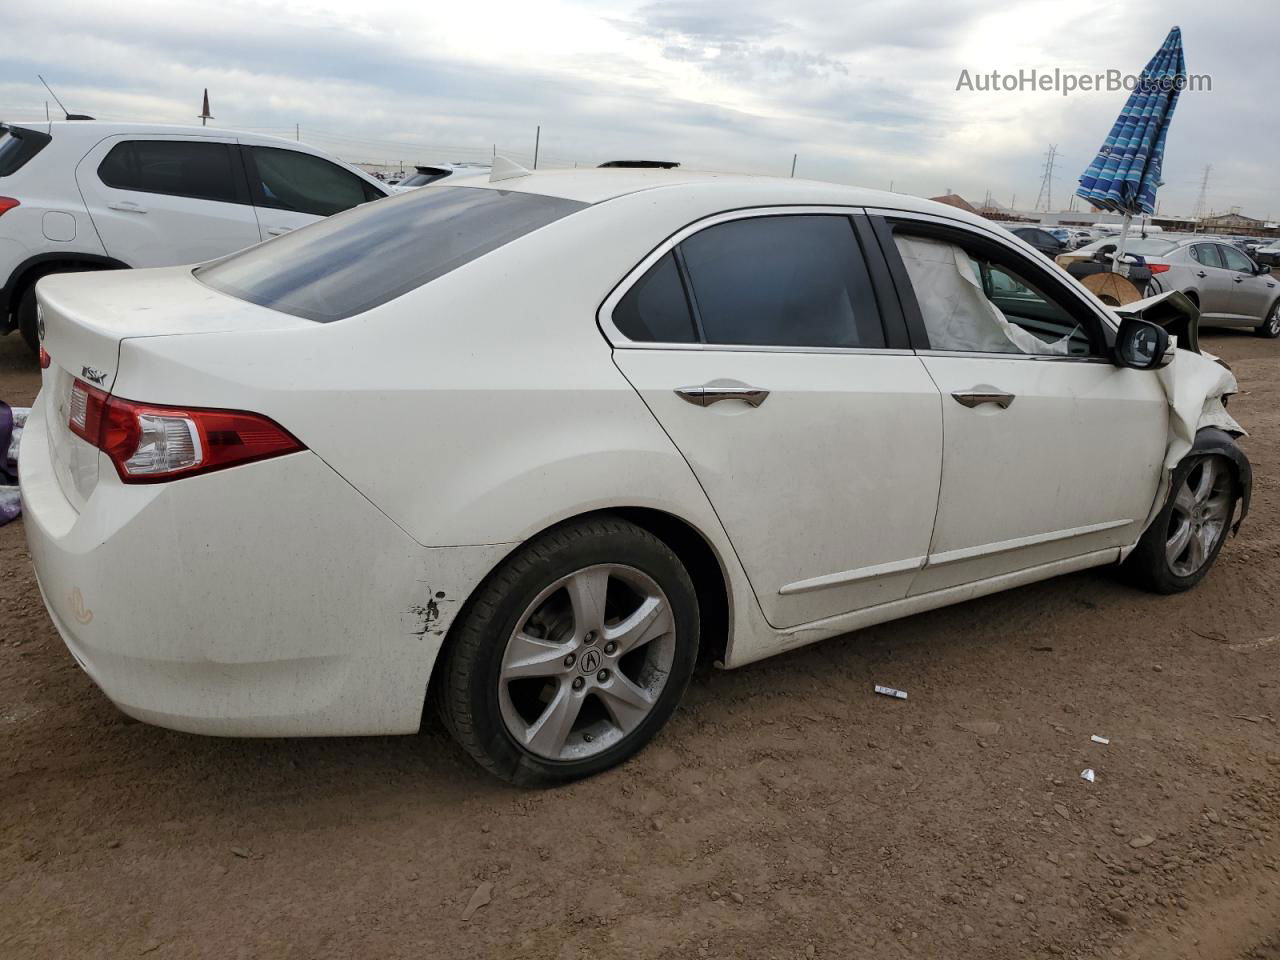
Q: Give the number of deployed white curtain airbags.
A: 1